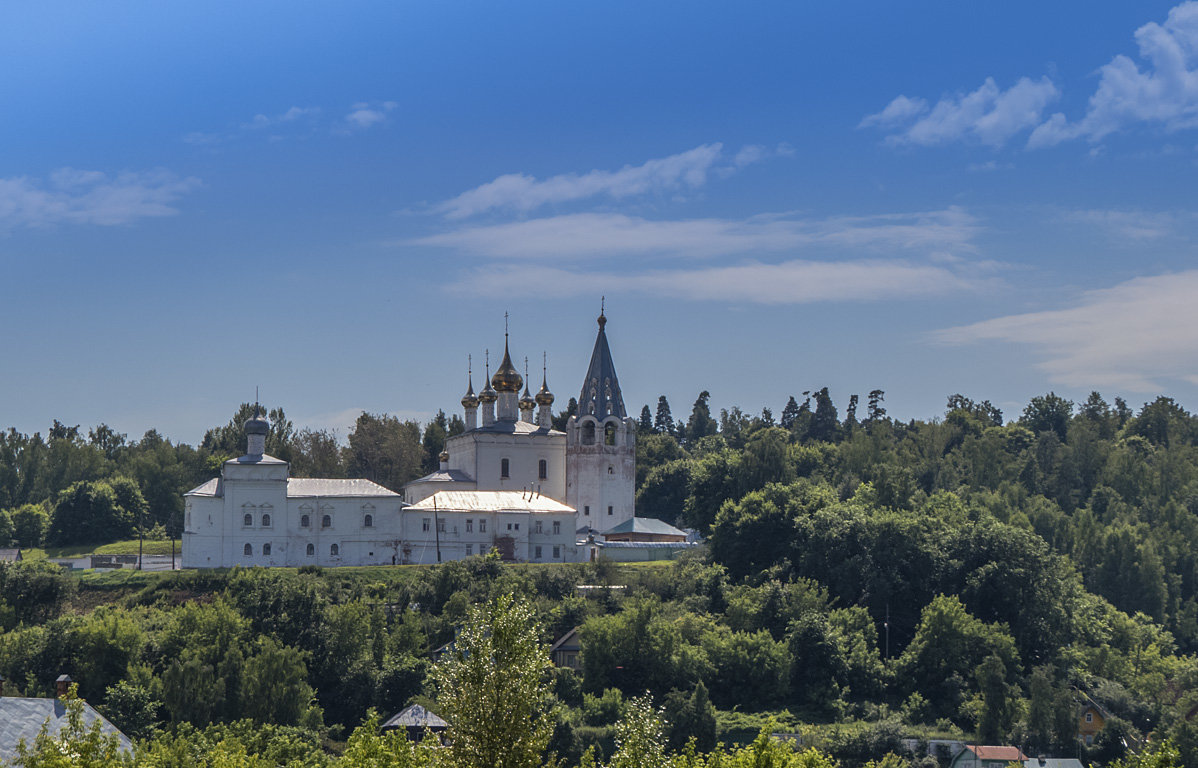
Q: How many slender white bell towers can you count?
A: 1